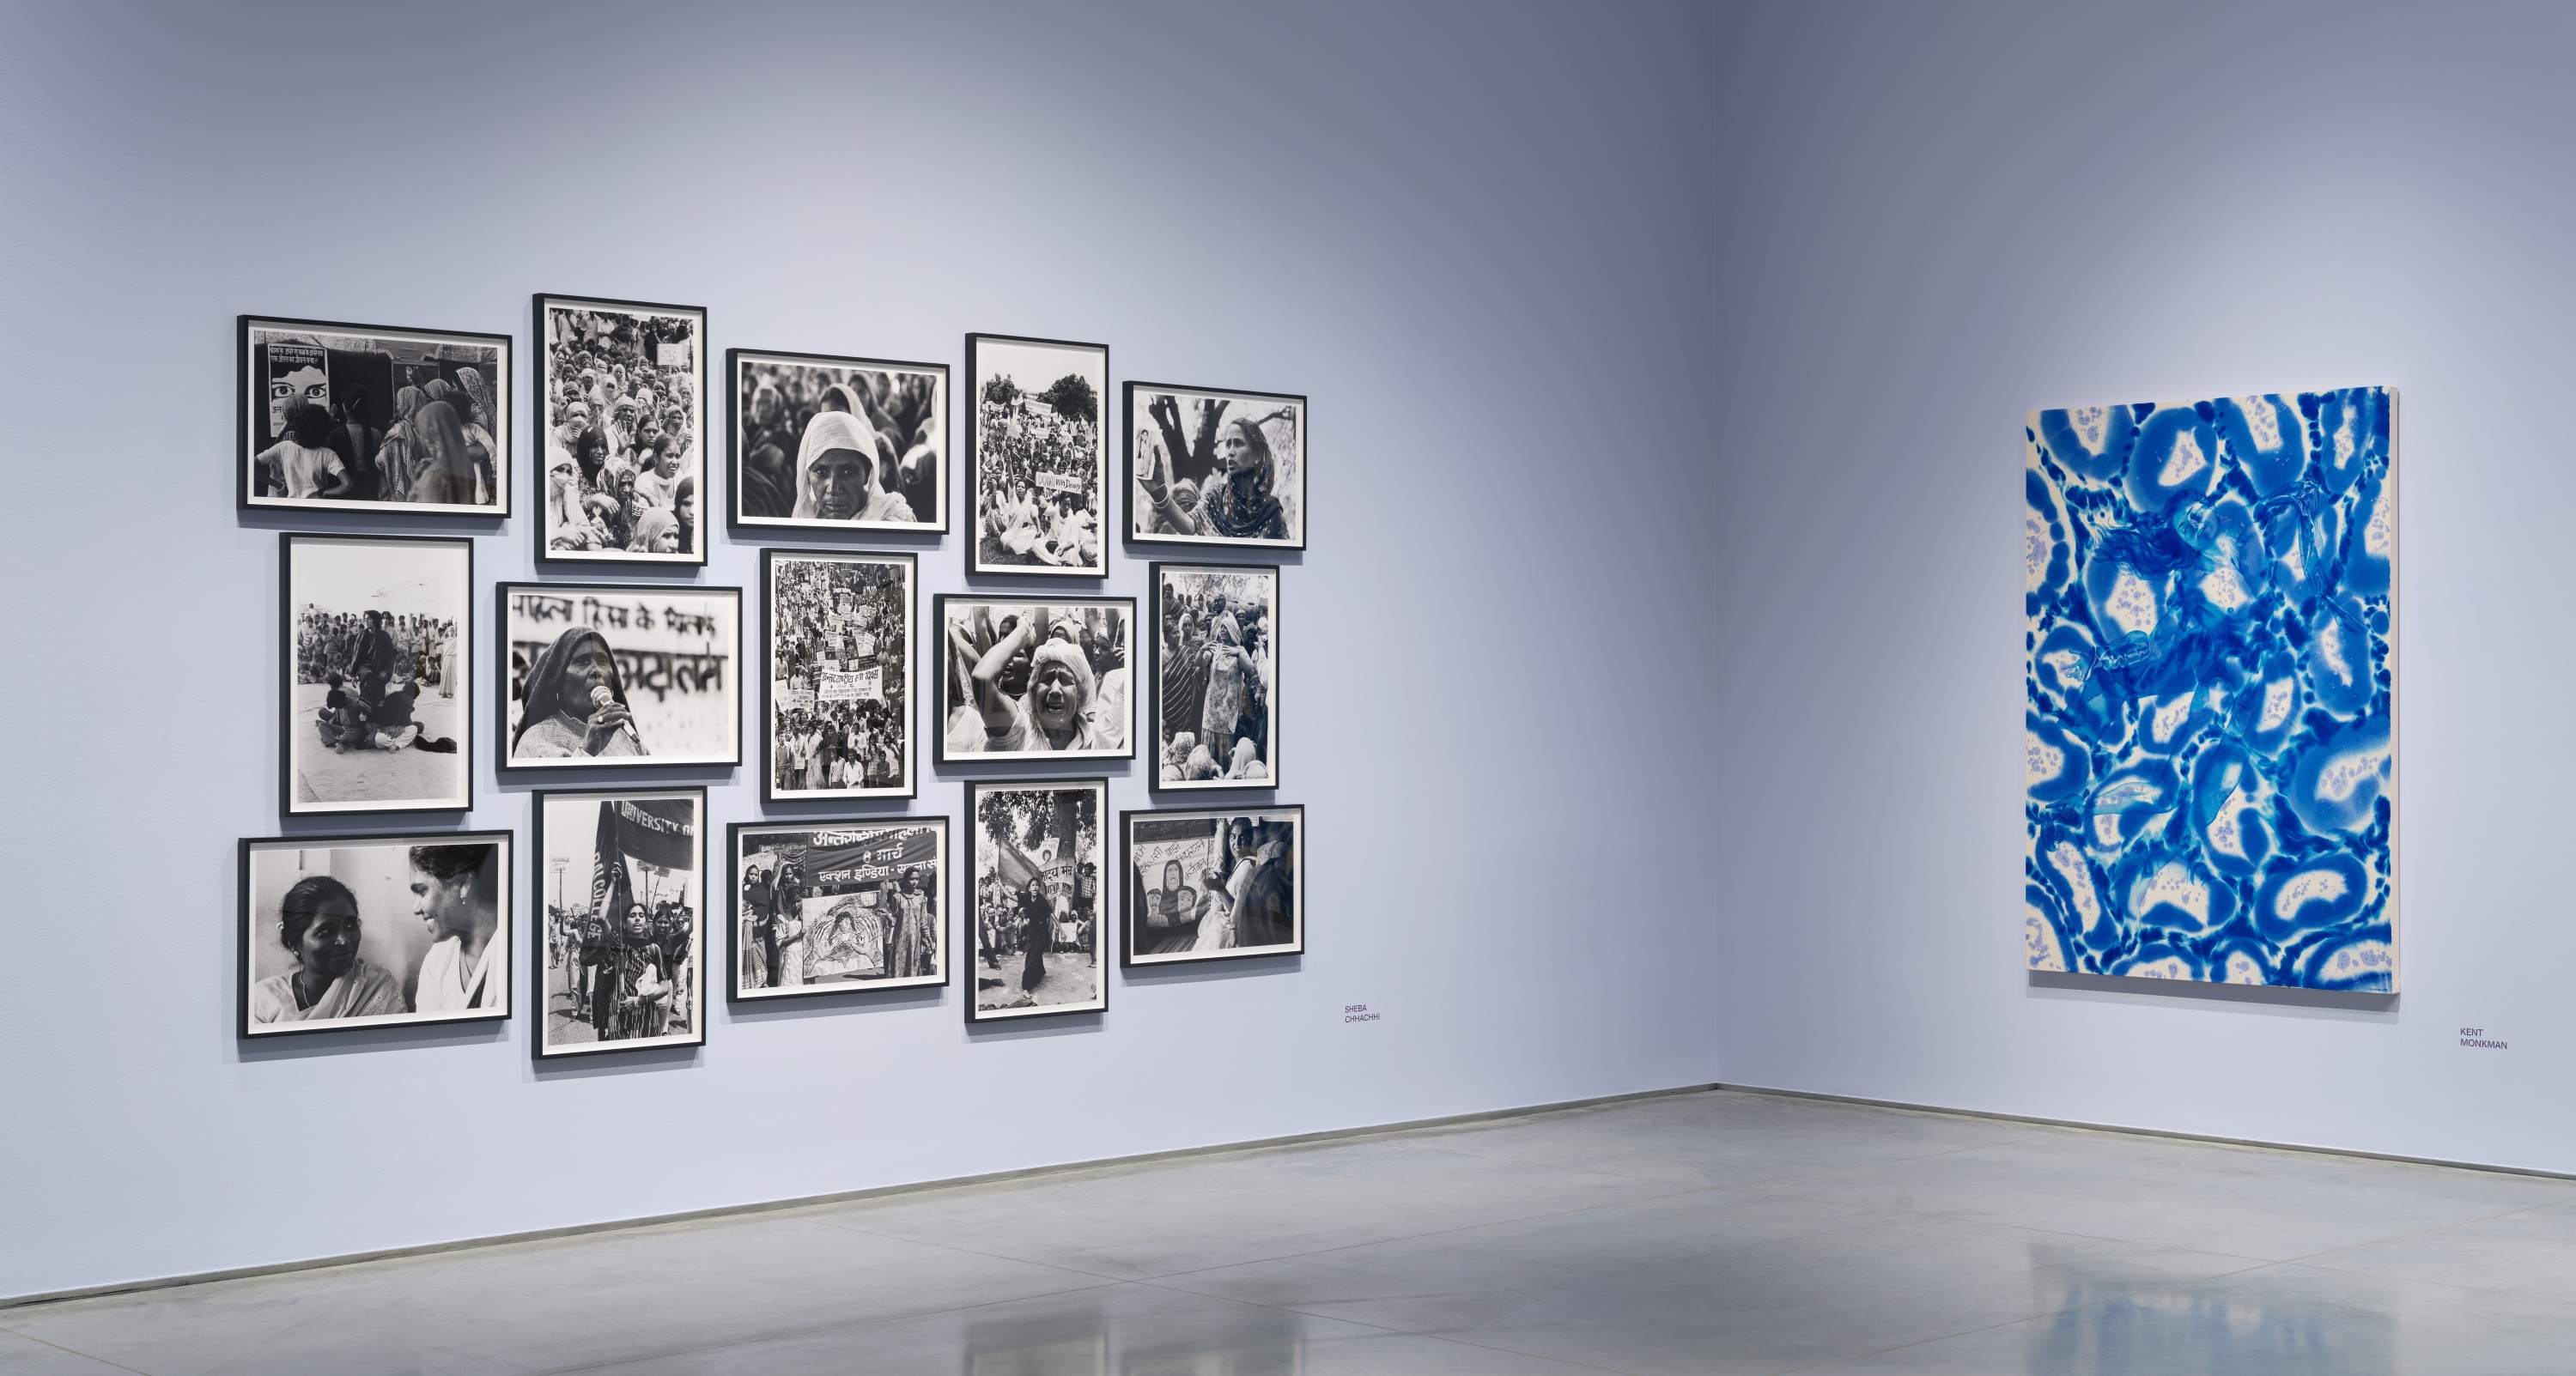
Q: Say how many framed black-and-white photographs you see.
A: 15